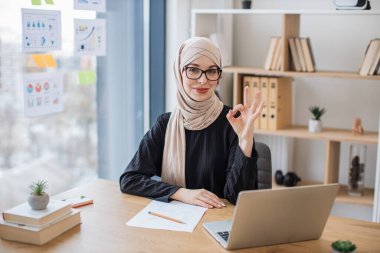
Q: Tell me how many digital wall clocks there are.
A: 0